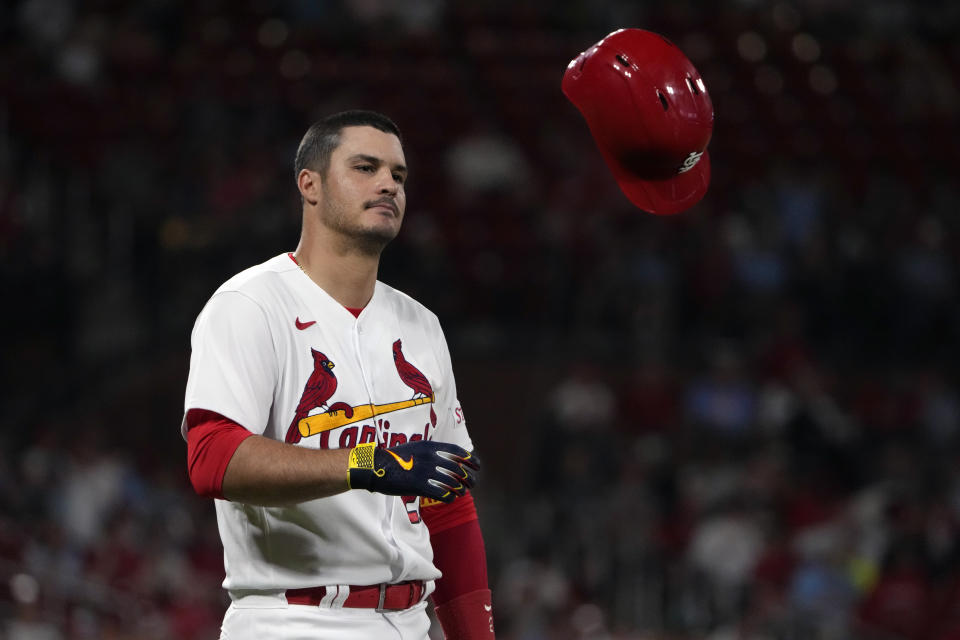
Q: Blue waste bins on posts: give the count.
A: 0